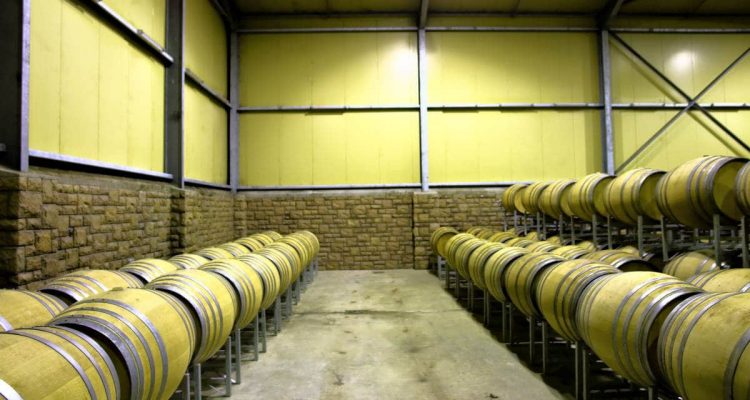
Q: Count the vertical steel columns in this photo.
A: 5